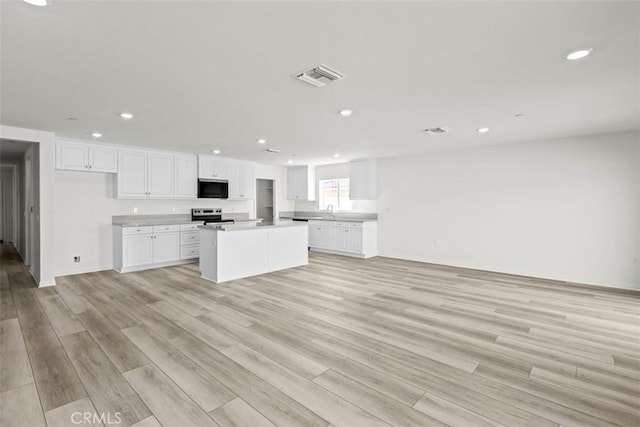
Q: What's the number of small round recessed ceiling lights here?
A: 10